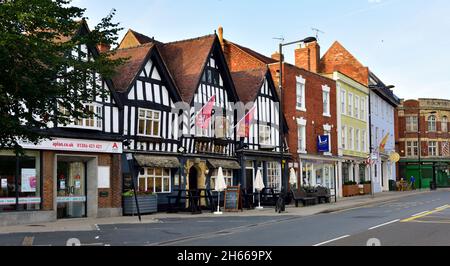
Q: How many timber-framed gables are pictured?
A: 4